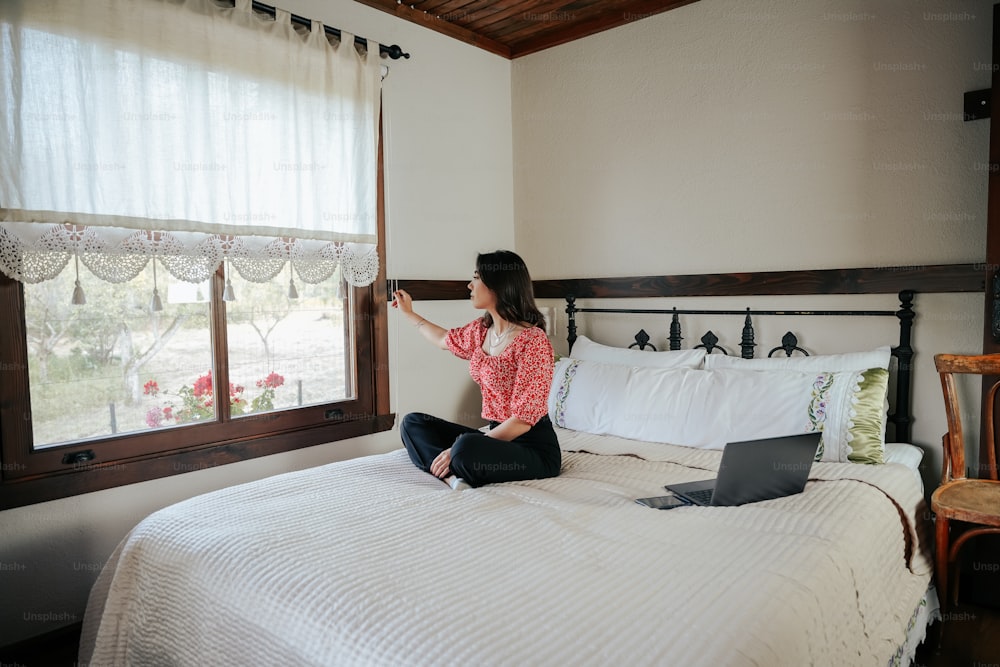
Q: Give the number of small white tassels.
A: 5